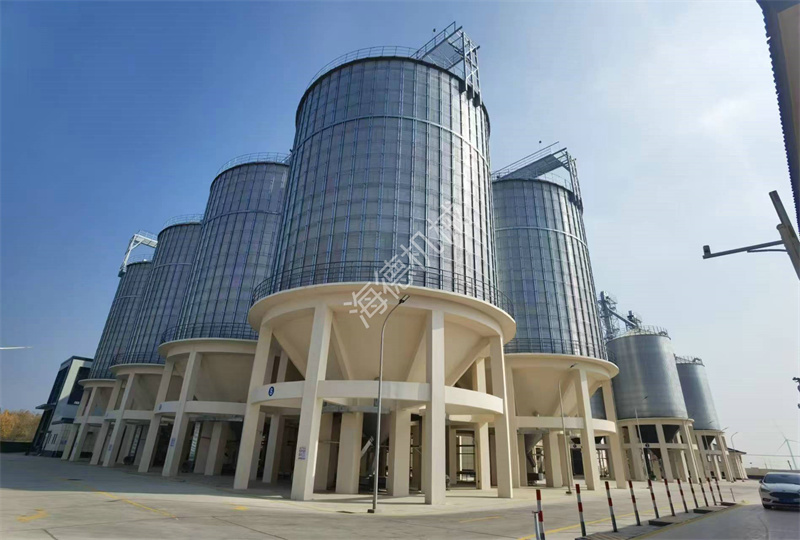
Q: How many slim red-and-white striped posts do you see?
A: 11